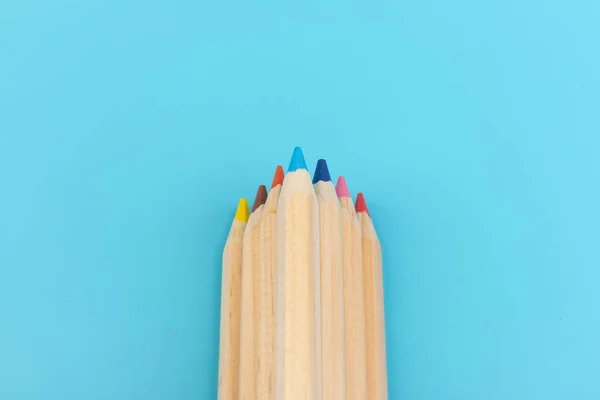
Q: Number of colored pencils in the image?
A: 7